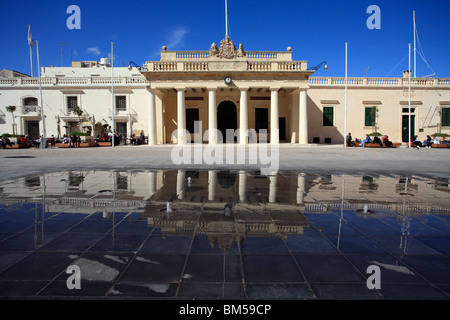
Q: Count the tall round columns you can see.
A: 6